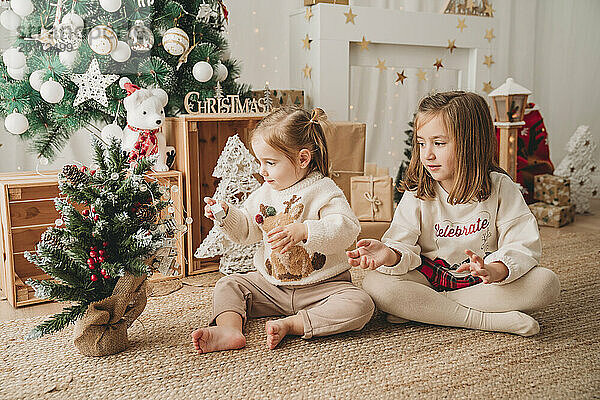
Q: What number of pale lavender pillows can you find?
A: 0